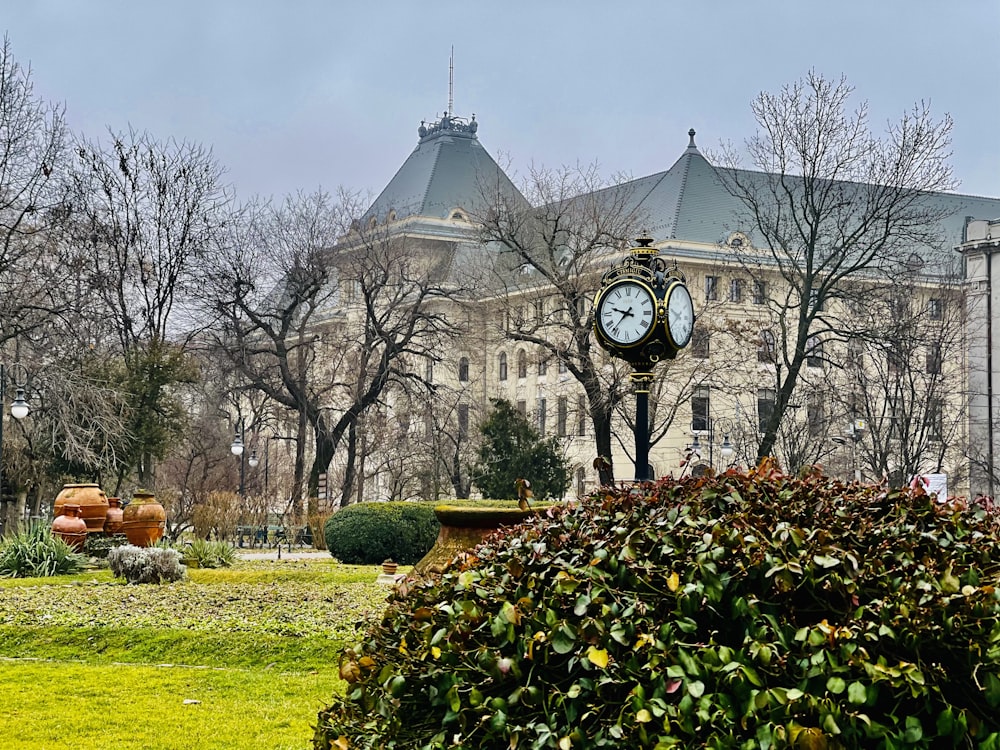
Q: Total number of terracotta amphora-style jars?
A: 4